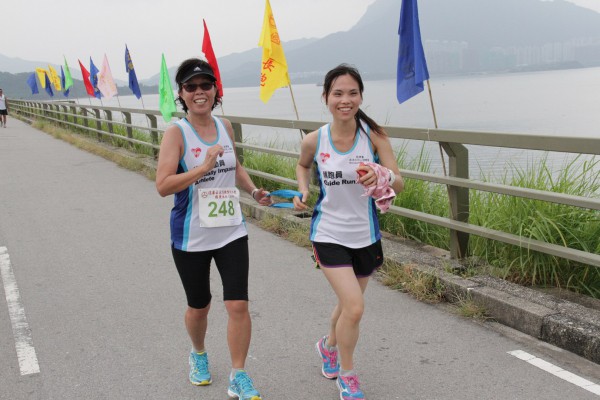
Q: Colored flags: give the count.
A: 14